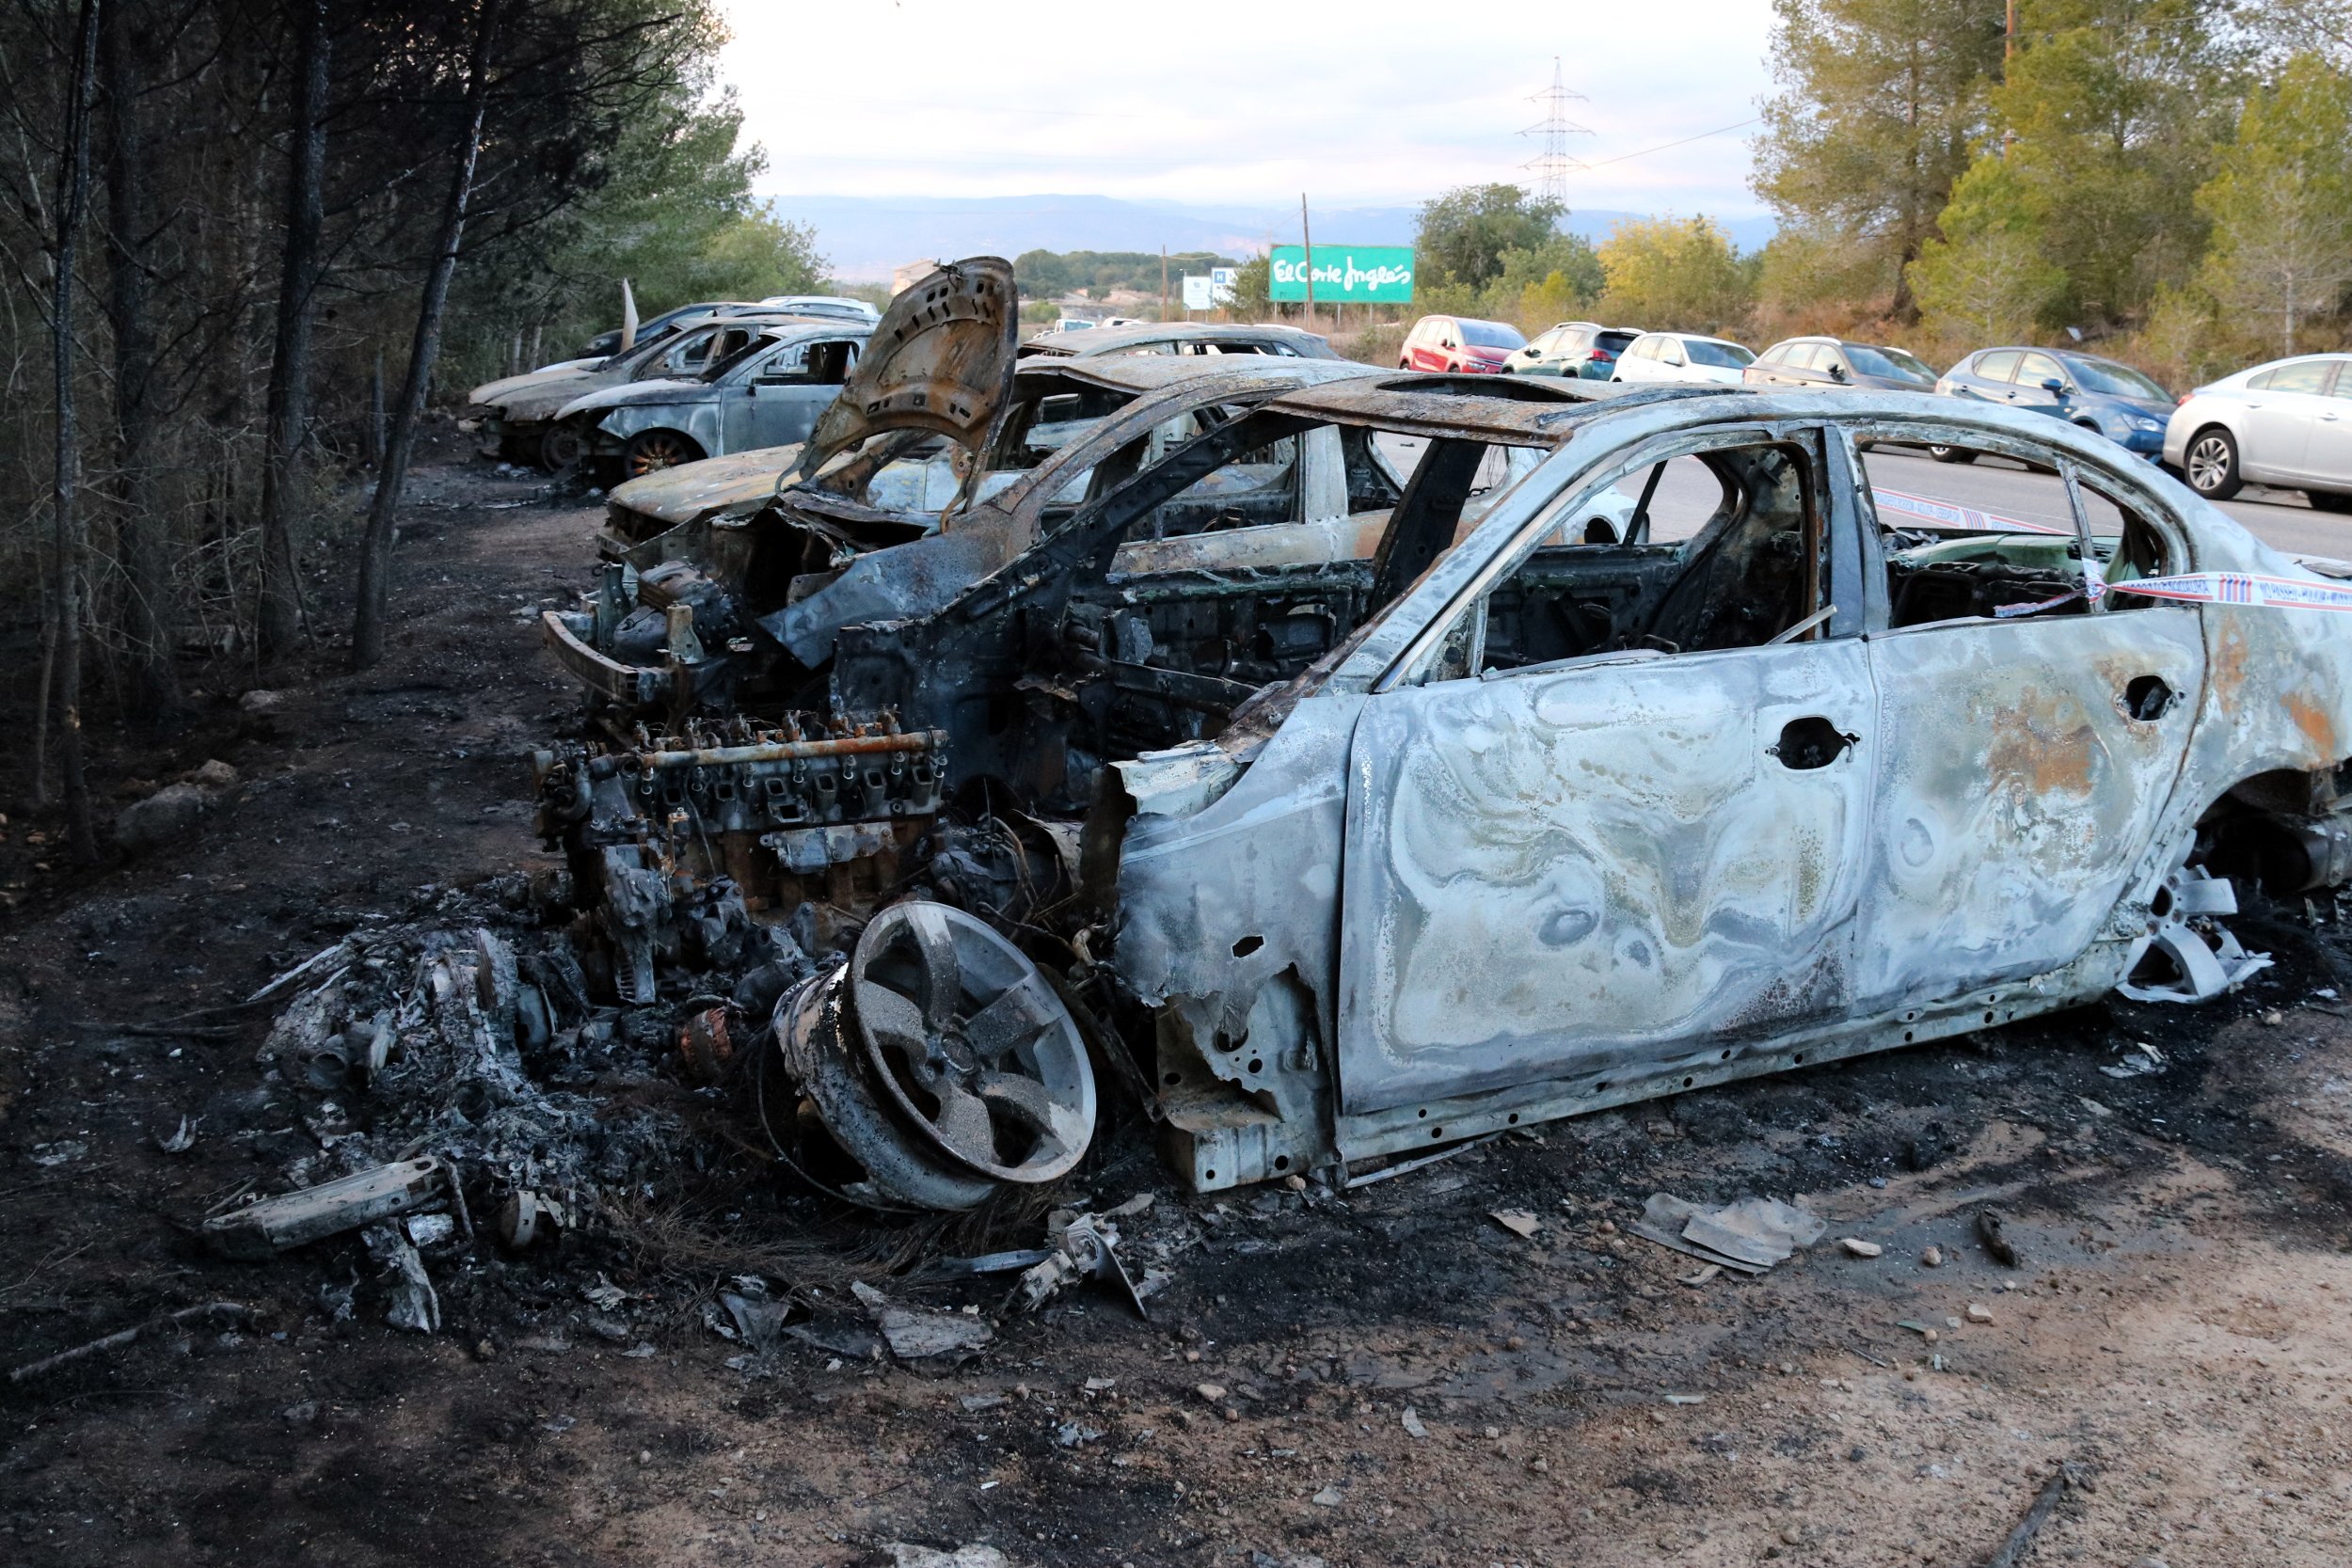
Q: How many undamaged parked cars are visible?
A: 6